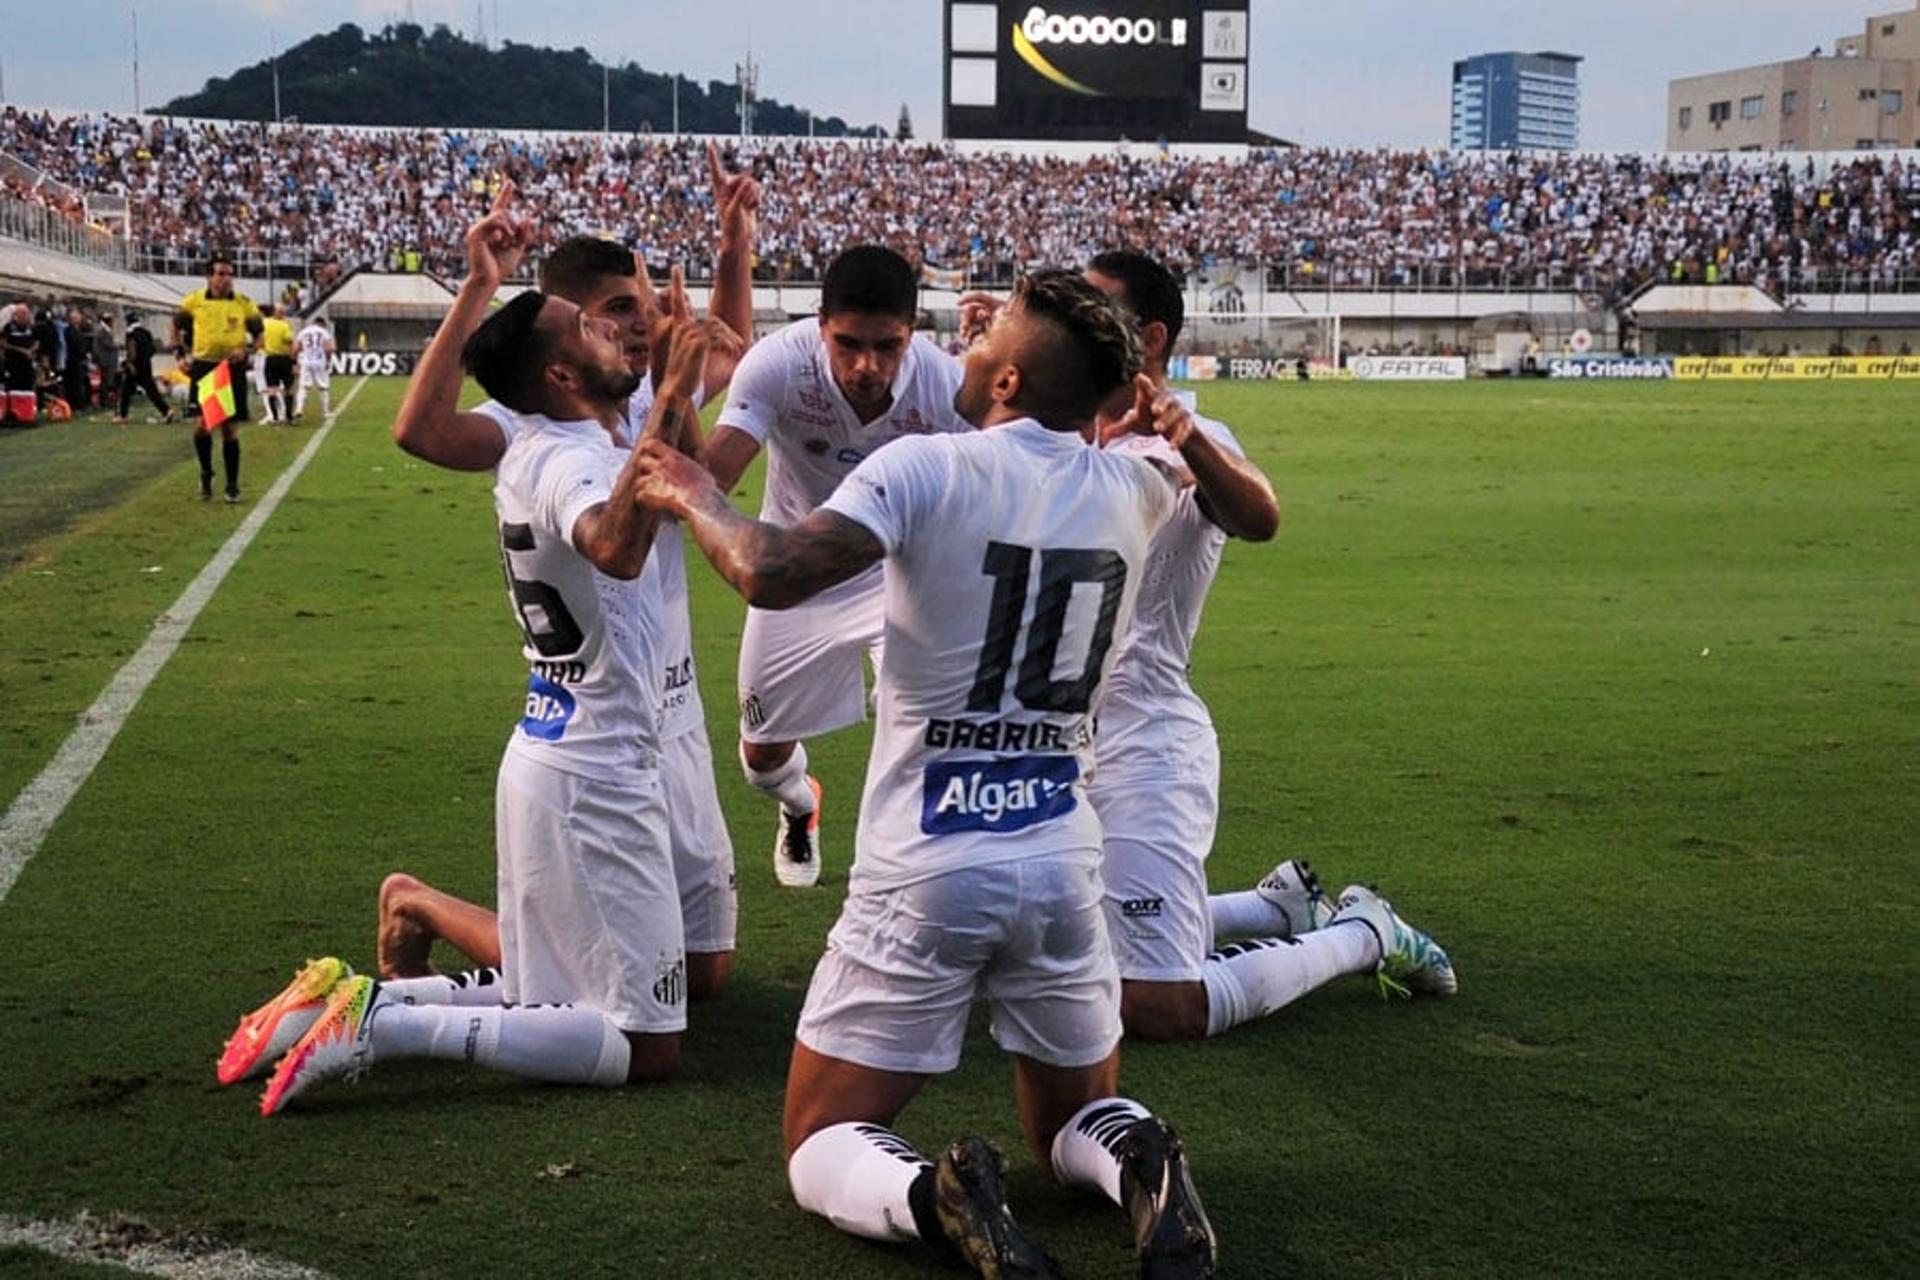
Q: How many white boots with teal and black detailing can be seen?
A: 2